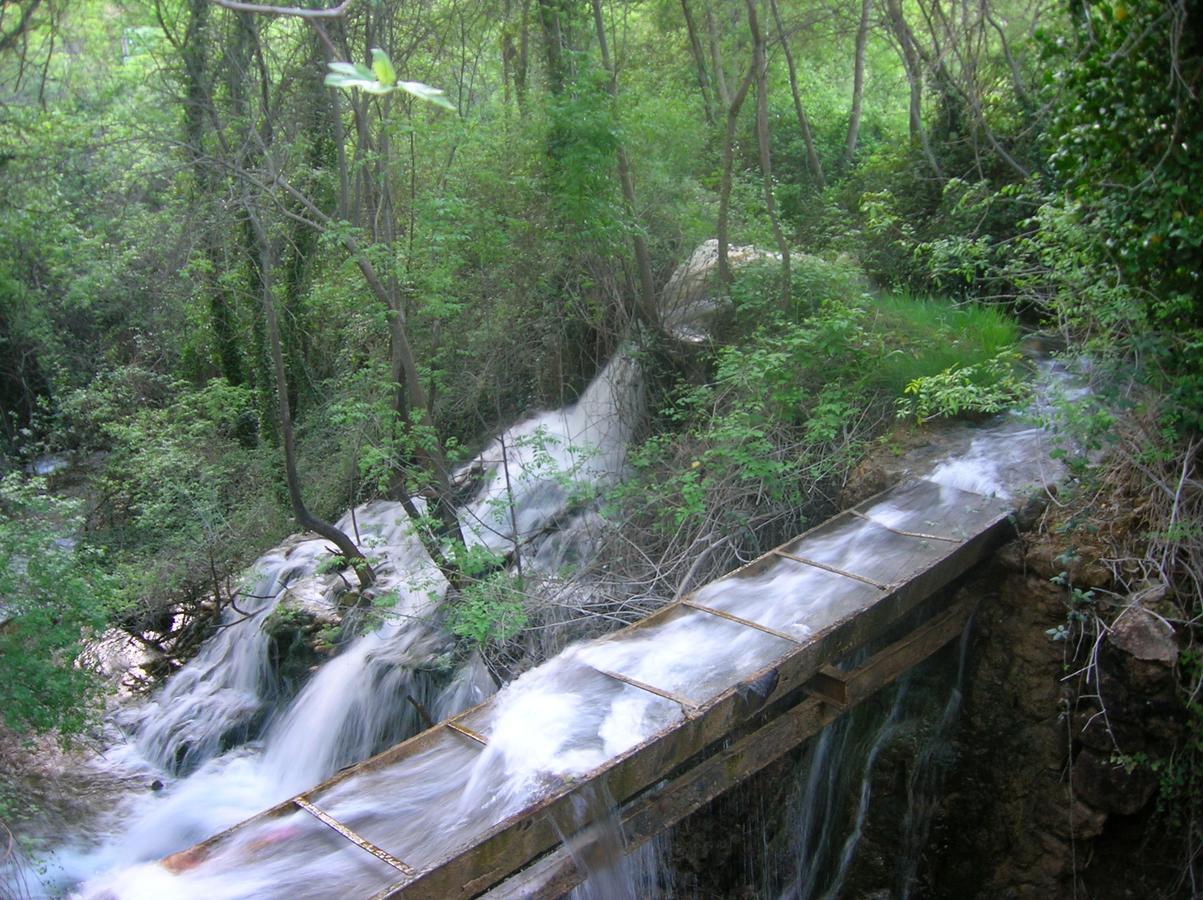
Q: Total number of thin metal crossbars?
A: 6